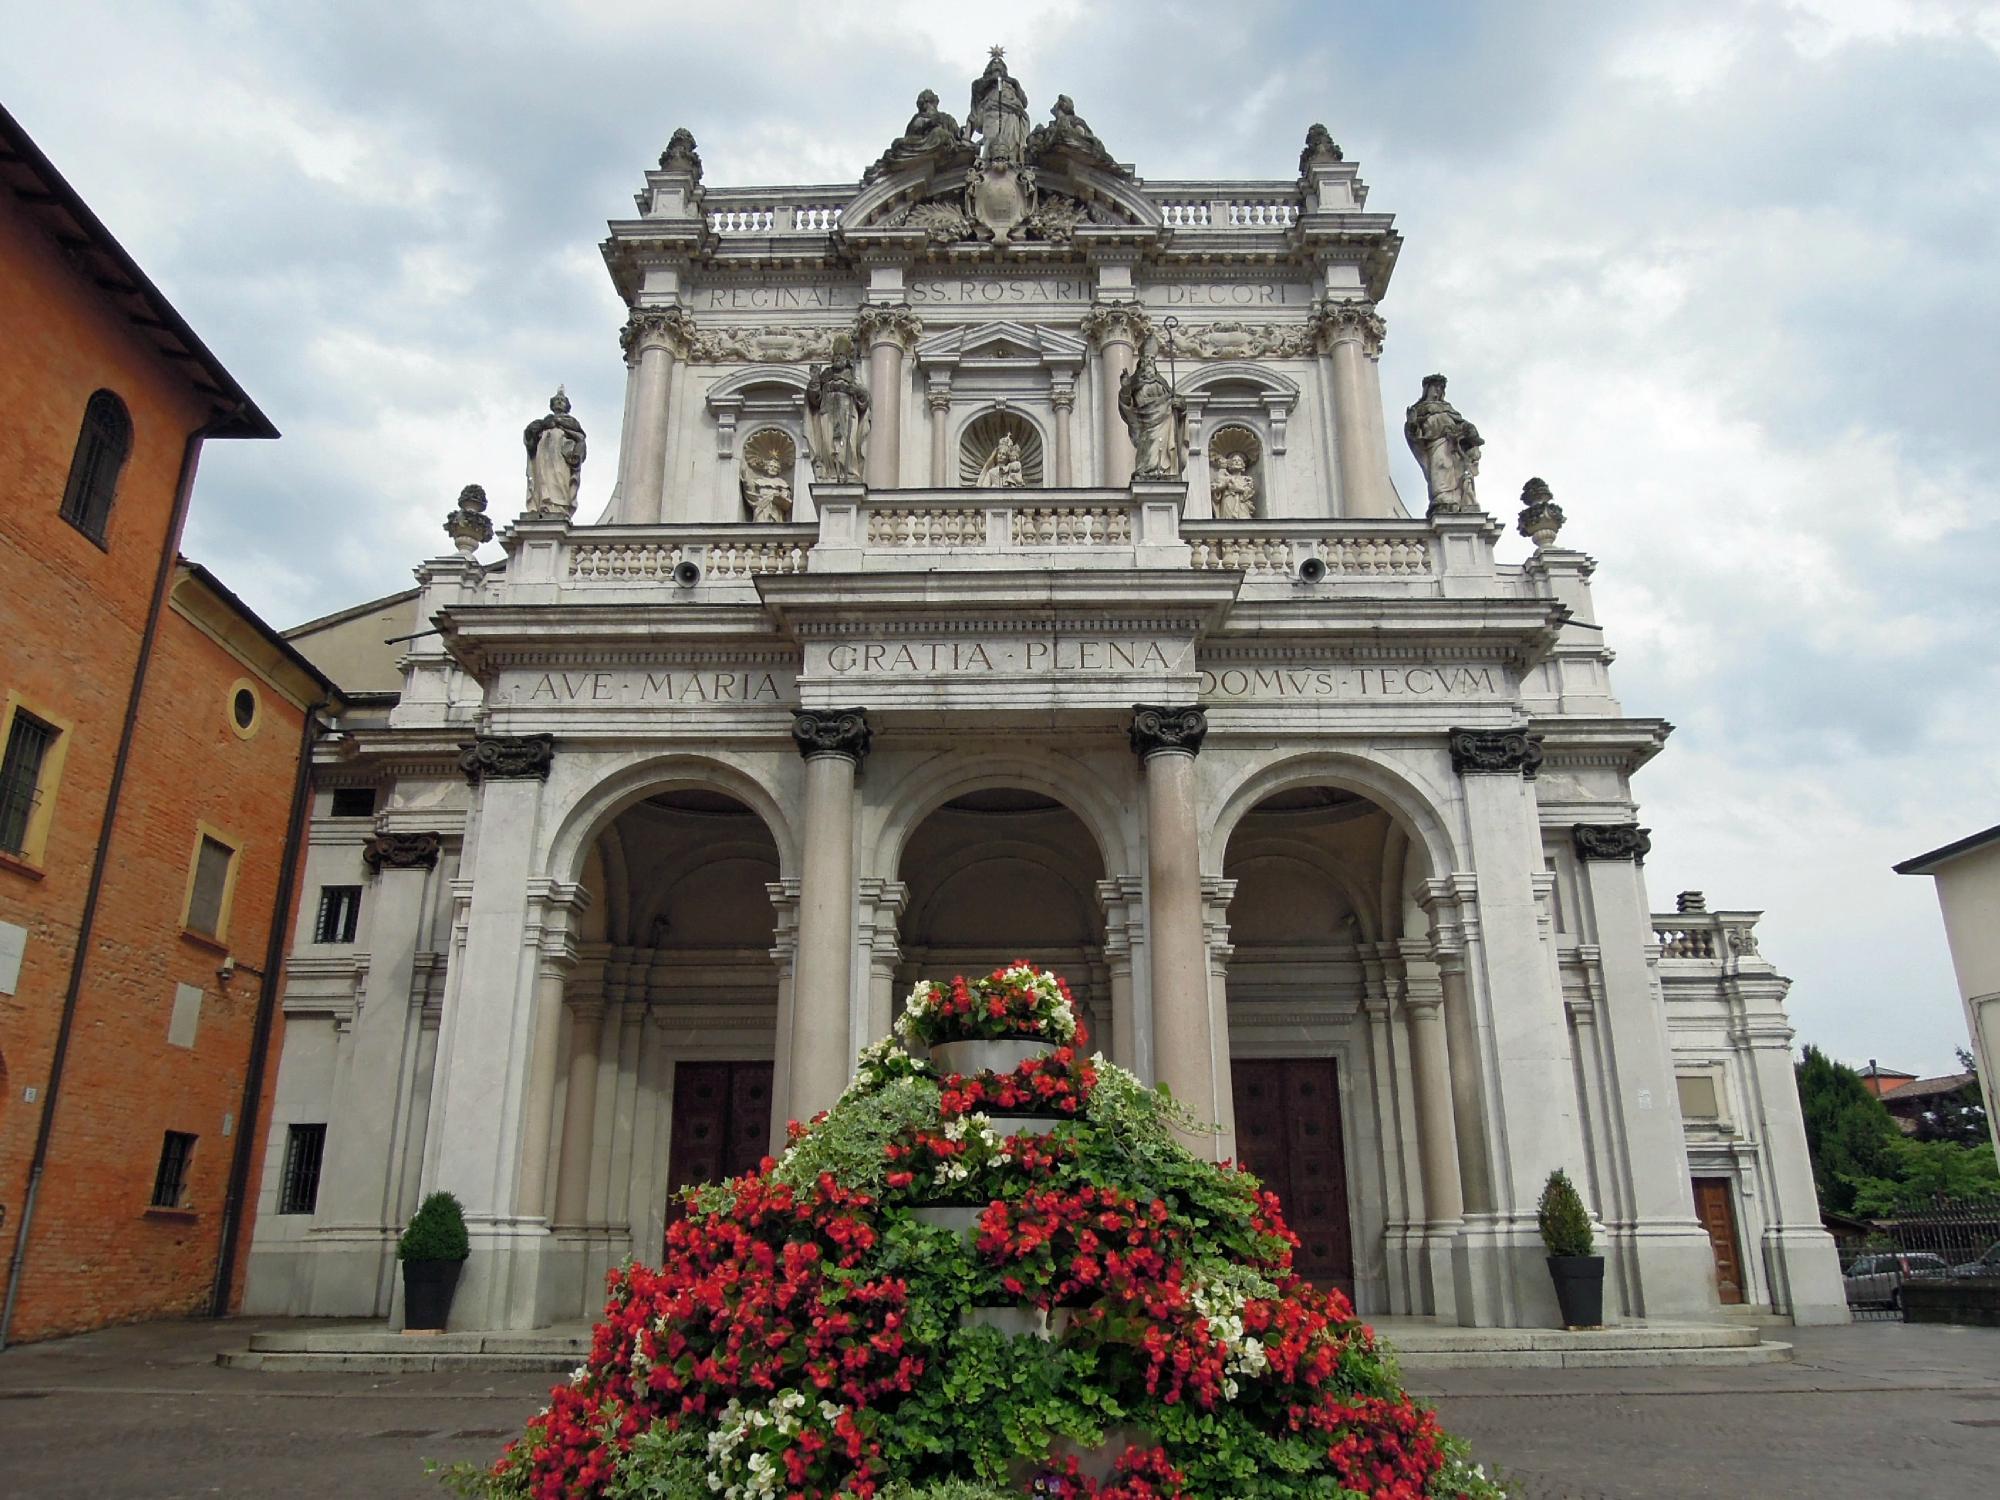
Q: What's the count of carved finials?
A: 4